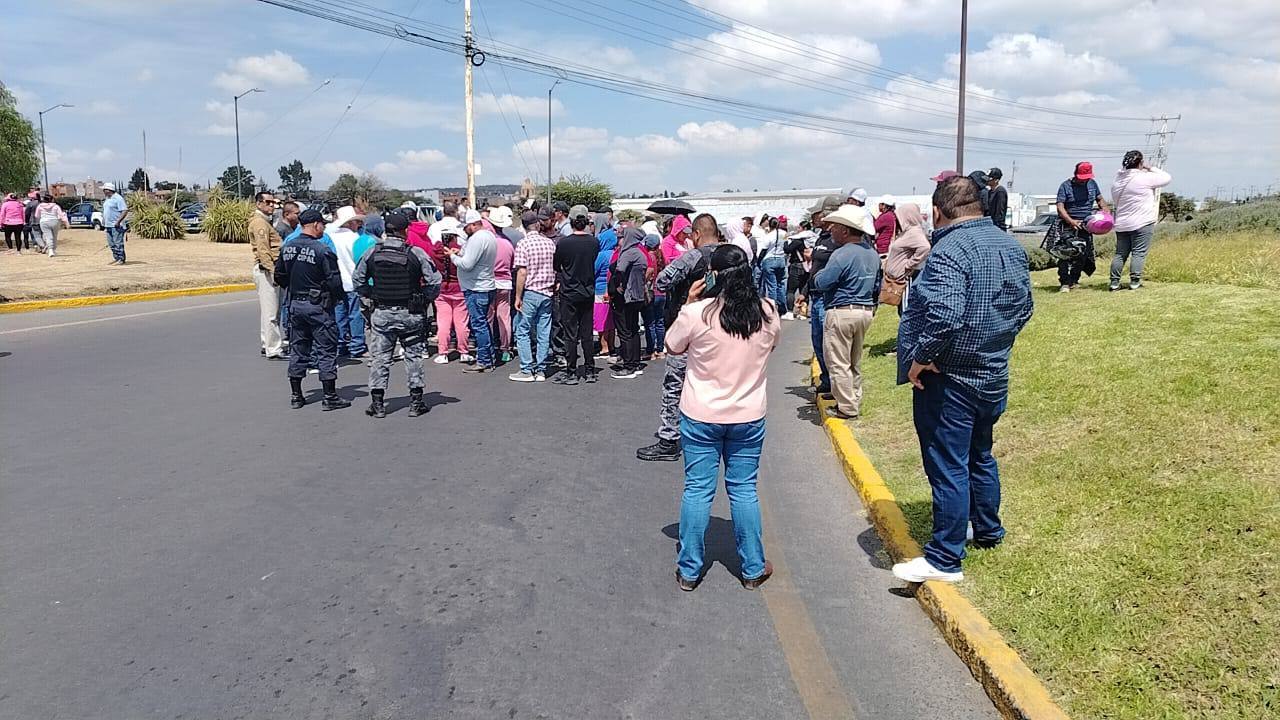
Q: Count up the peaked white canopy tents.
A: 0